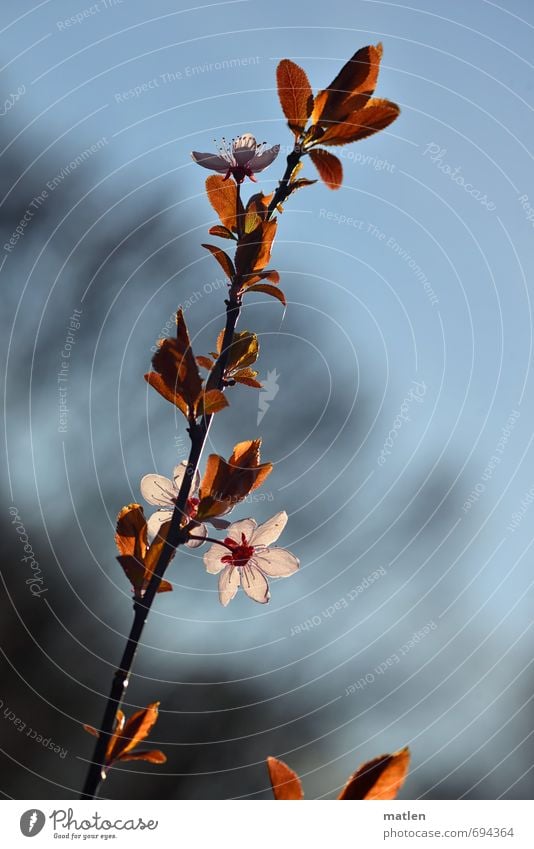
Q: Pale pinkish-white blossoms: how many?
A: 3